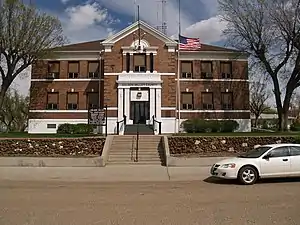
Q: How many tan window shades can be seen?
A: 13